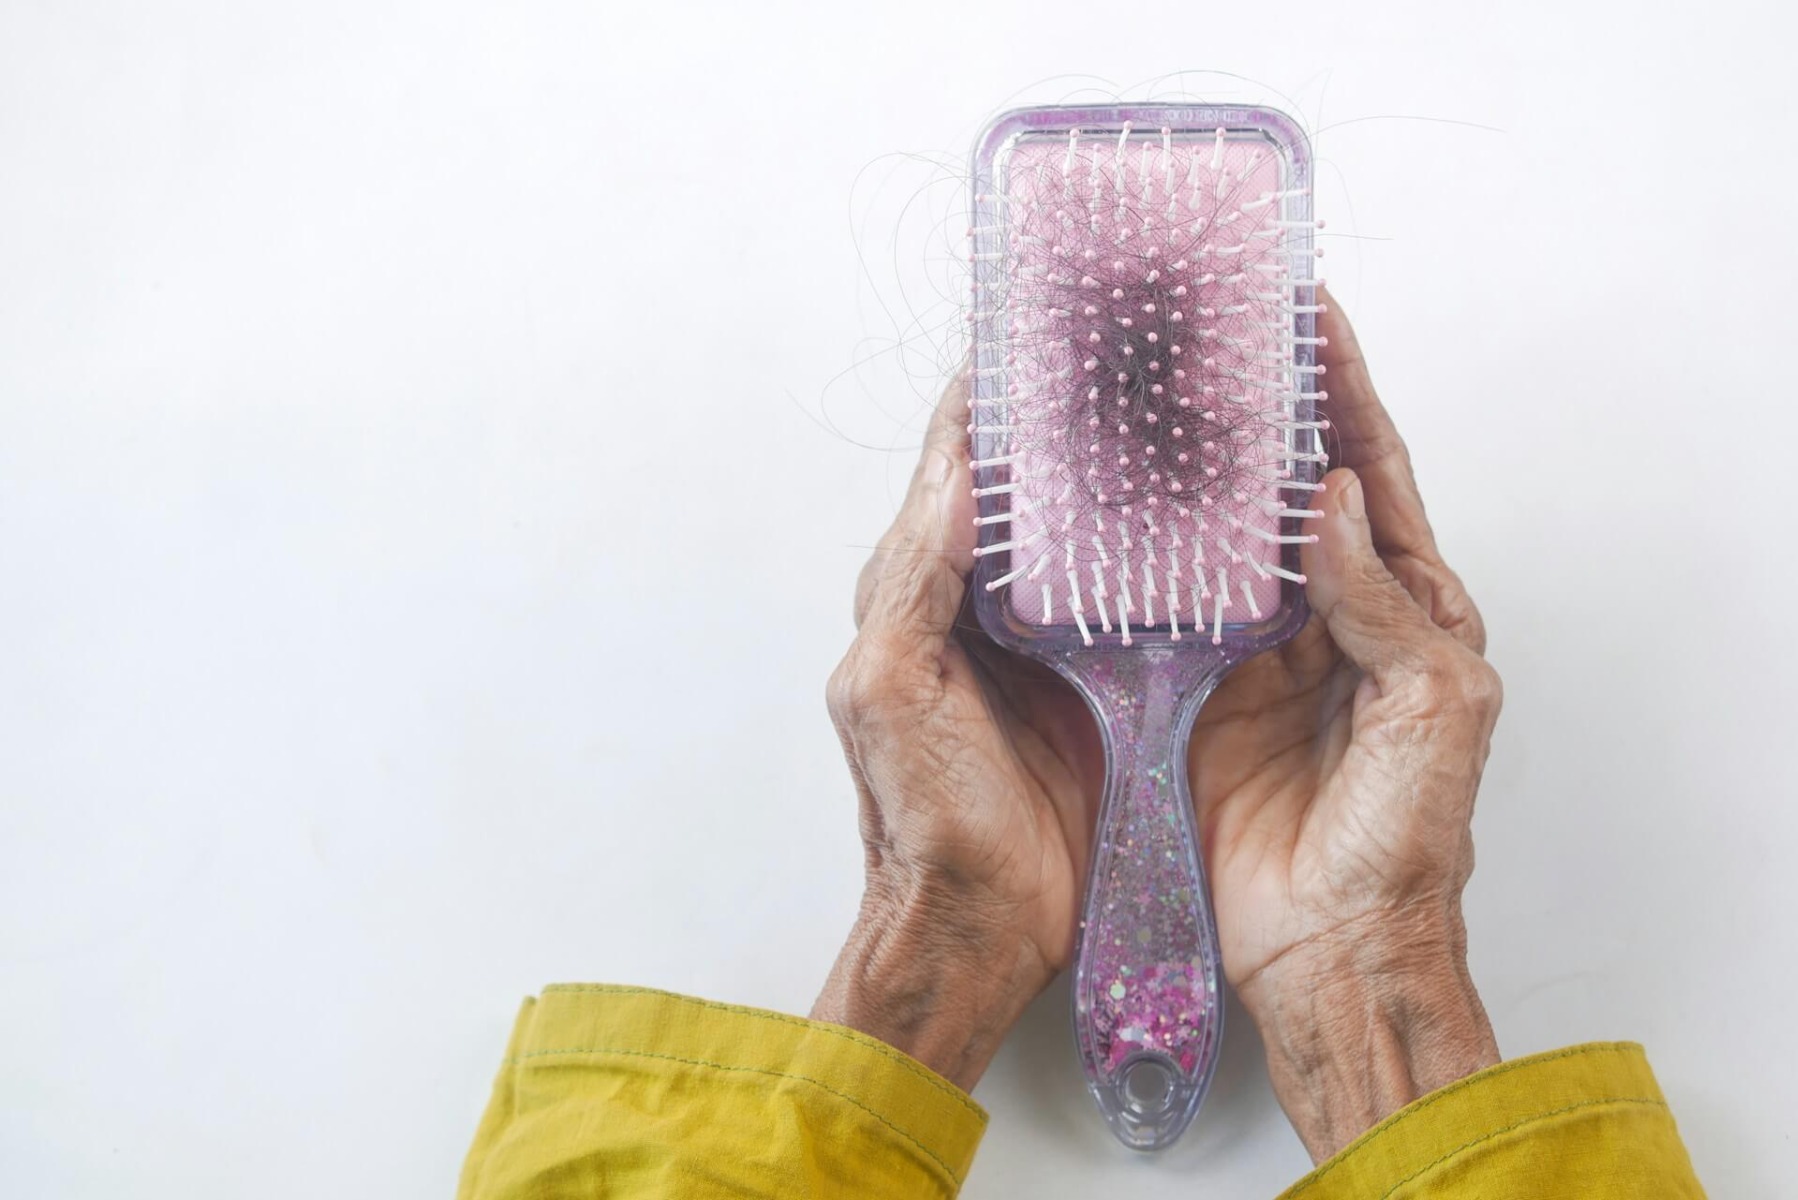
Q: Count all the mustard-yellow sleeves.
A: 2